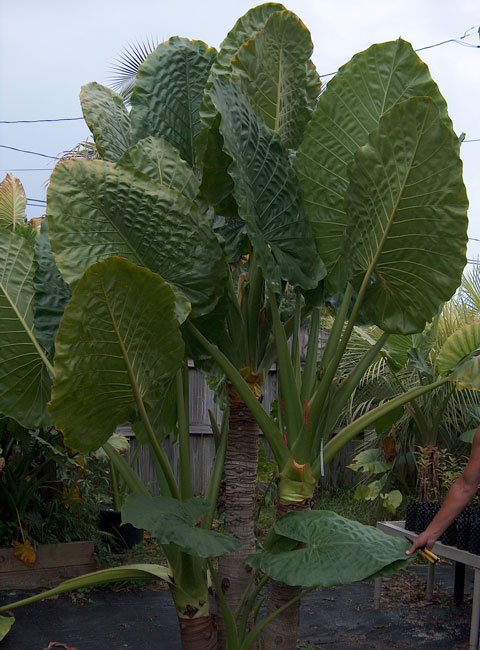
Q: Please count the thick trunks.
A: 3